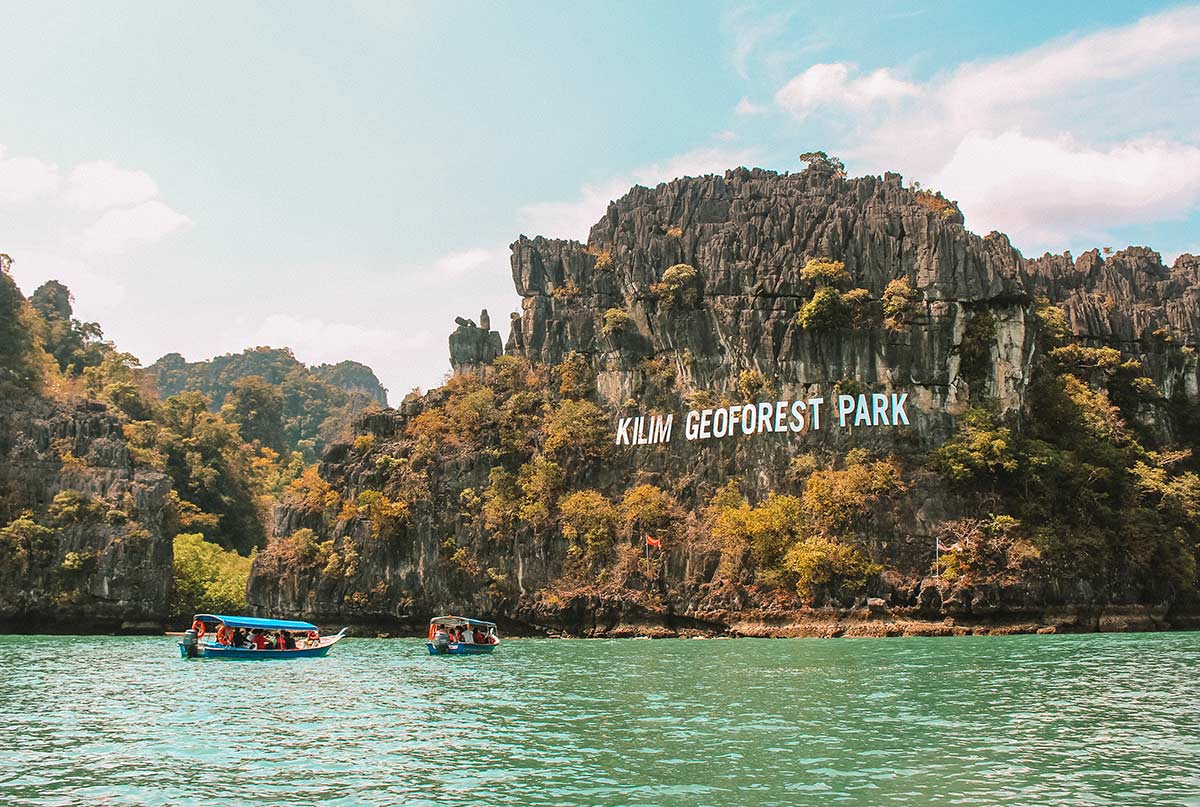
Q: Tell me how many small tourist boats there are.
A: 2